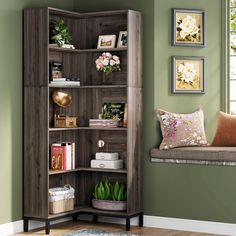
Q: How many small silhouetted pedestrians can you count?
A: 0